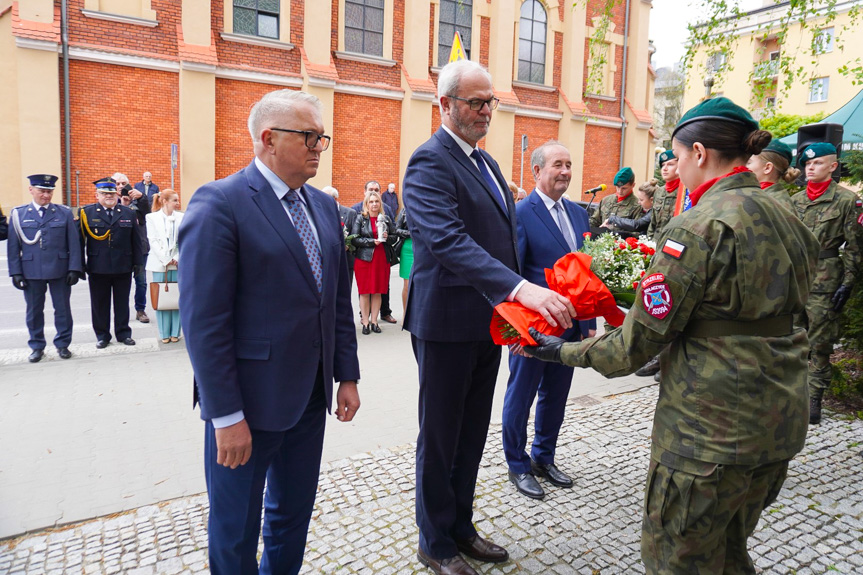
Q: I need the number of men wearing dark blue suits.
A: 3